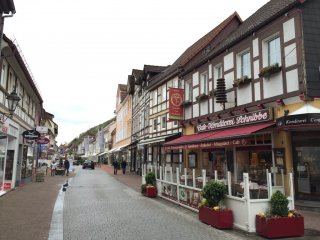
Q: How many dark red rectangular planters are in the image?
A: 3